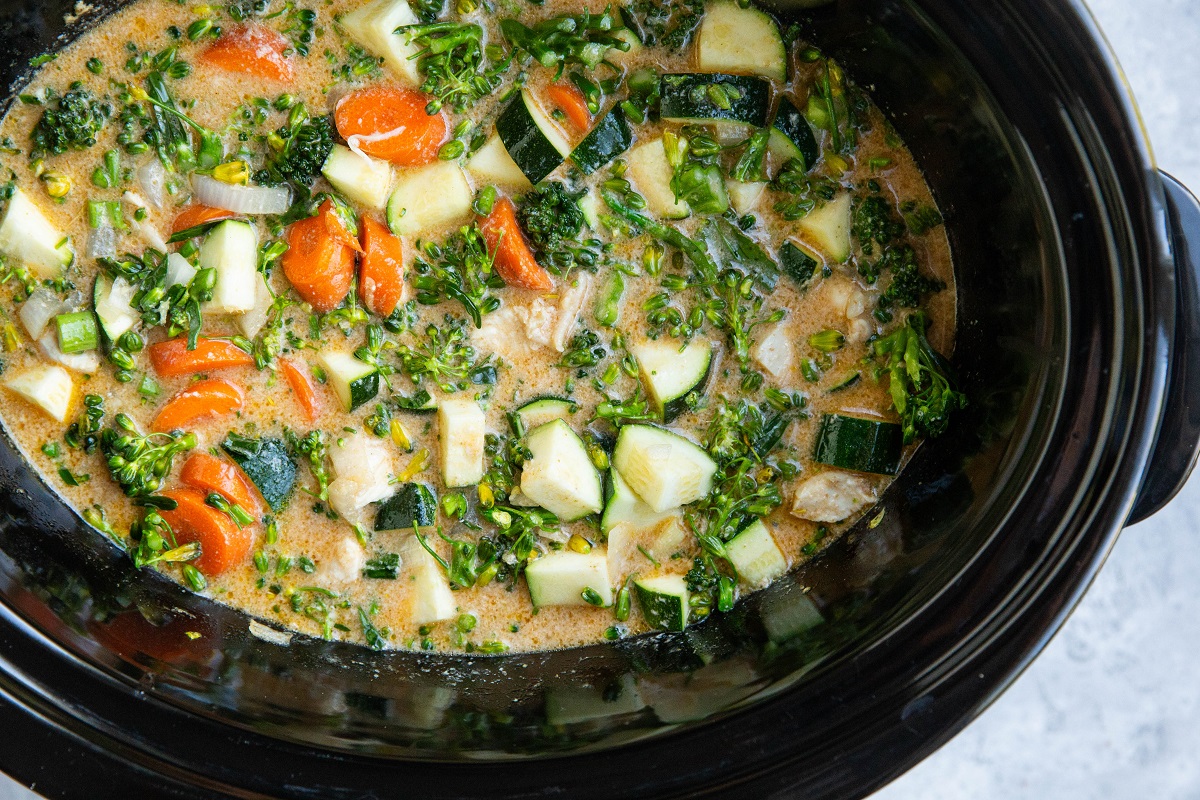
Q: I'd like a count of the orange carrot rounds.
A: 12